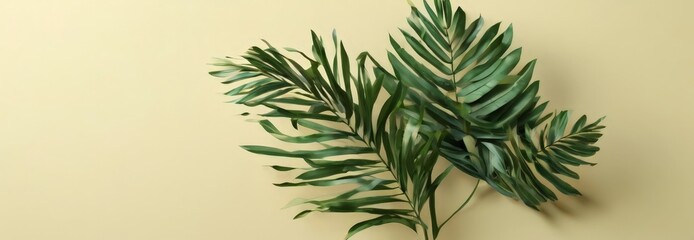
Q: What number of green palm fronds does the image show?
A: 3